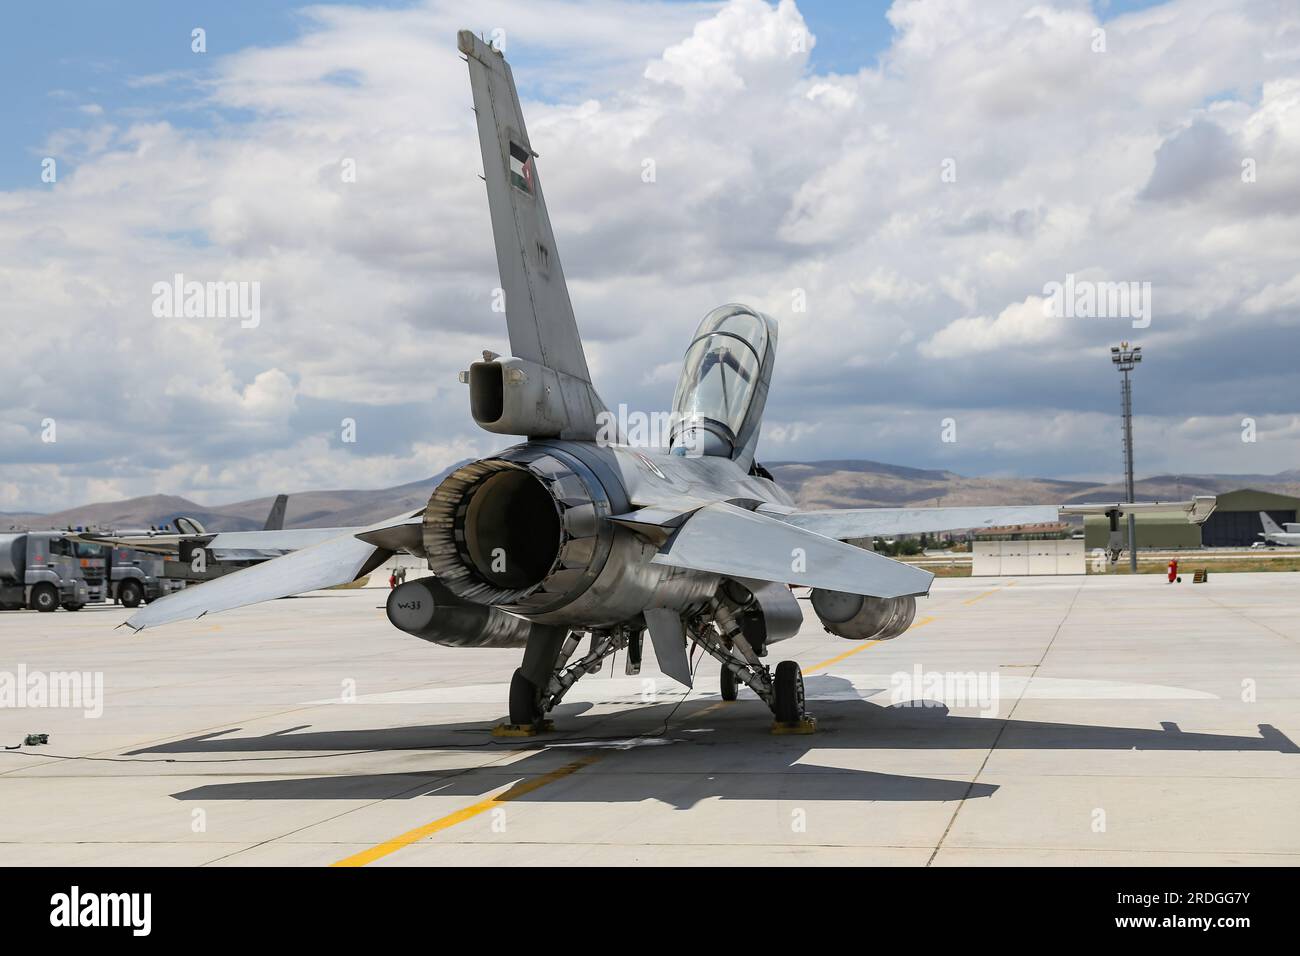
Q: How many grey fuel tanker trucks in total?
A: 2